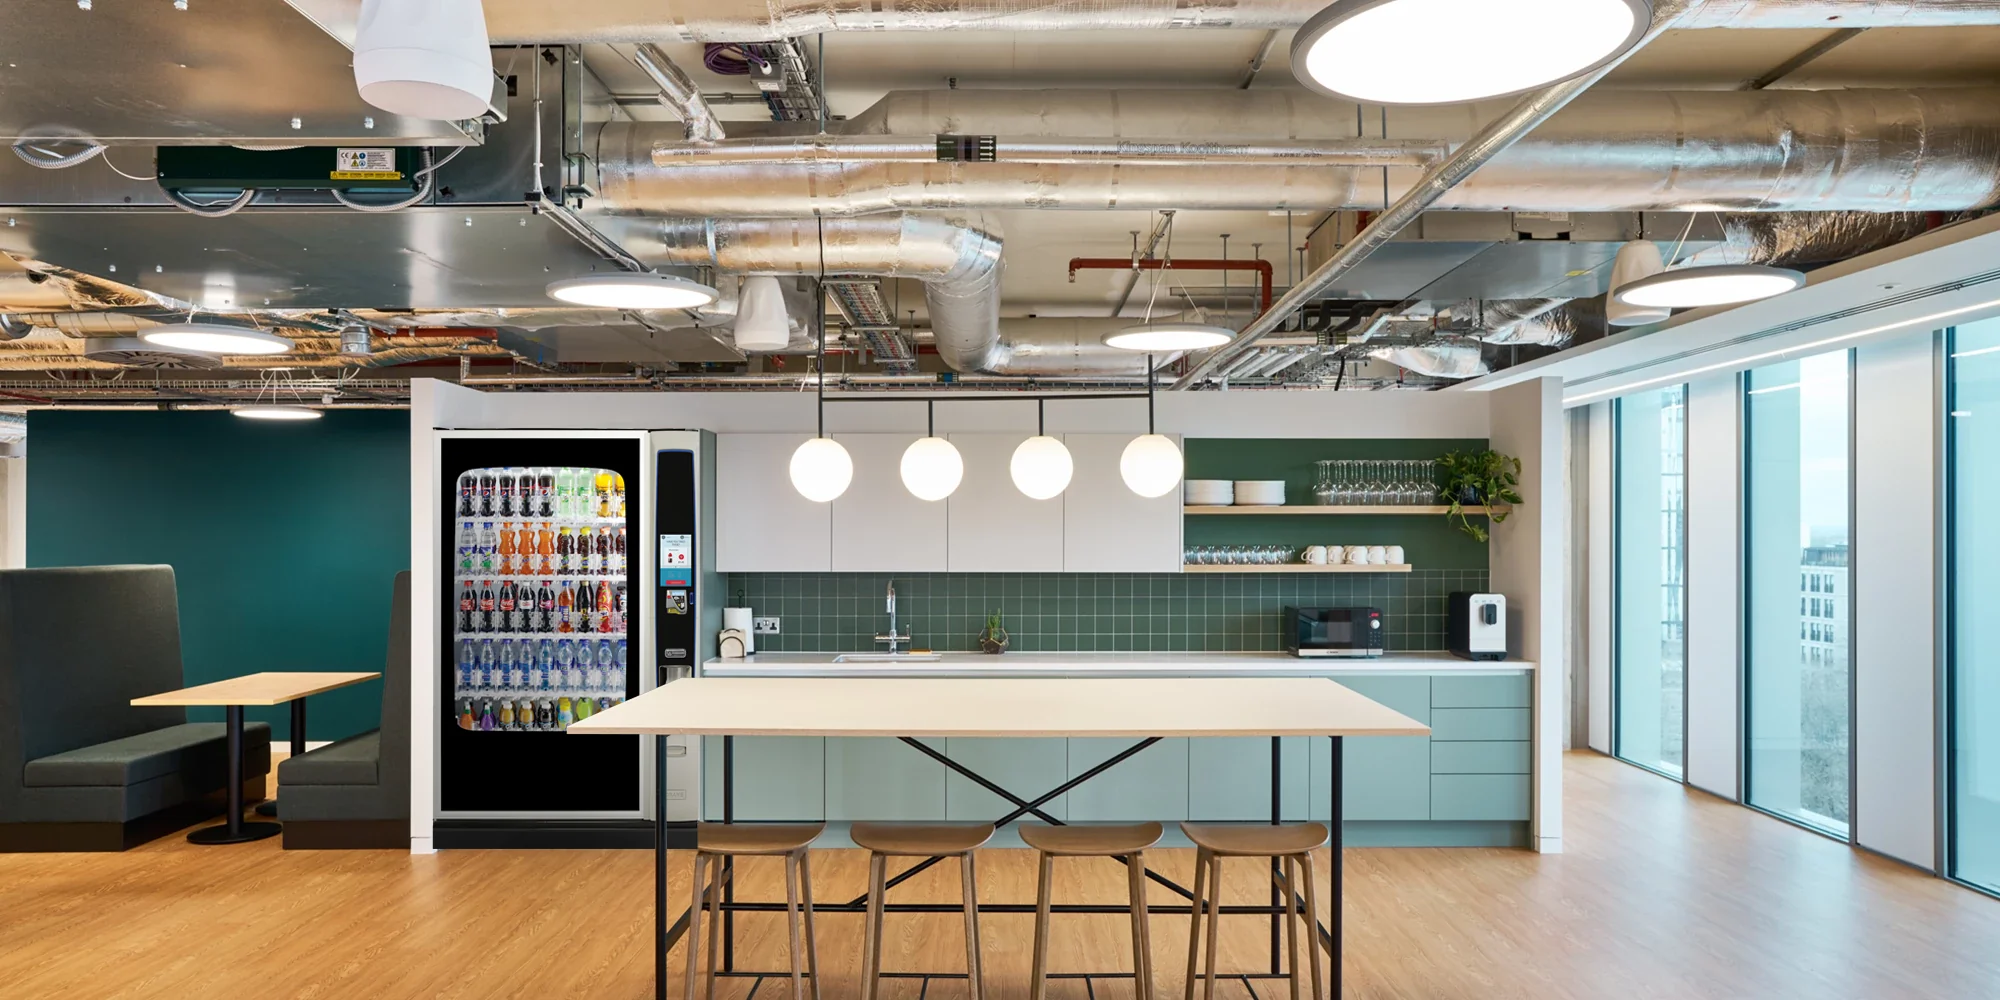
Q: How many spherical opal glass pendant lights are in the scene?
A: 4